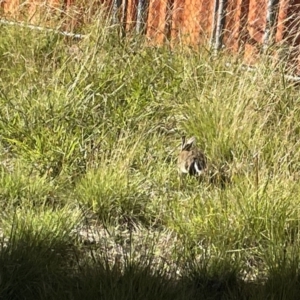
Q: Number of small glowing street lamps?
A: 0